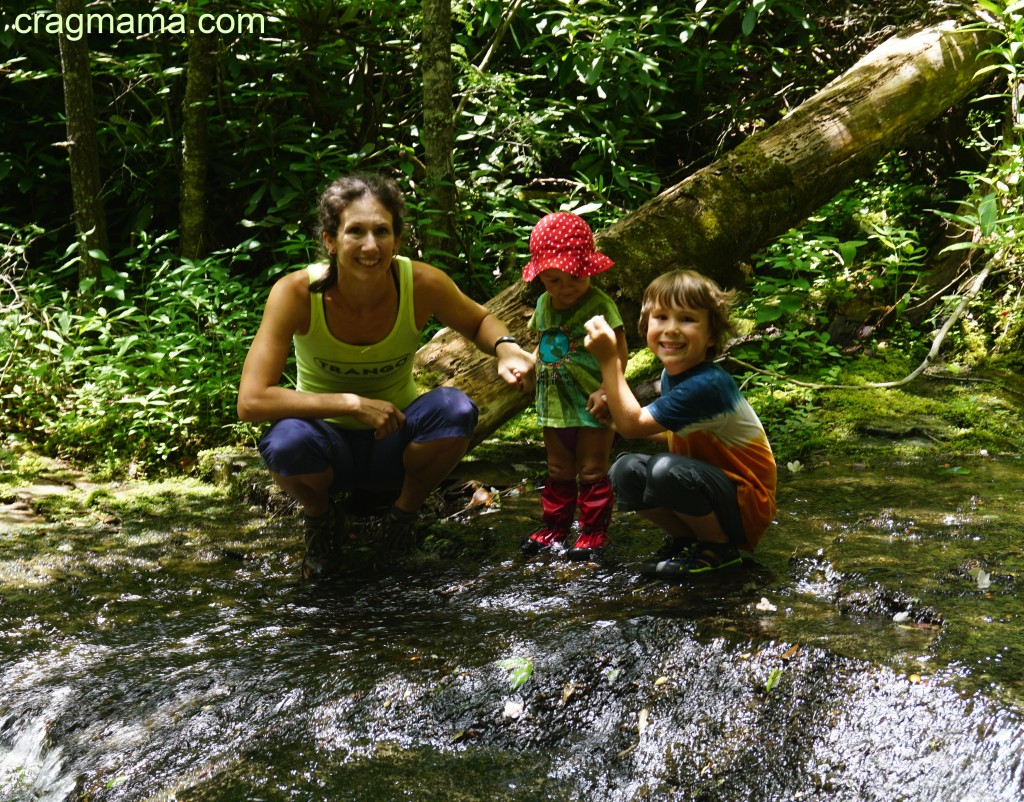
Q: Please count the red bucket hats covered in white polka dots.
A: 1